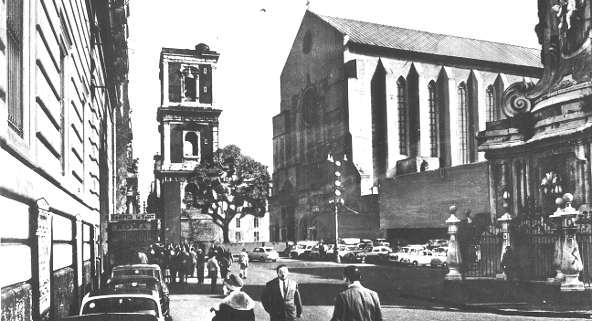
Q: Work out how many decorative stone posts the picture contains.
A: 4